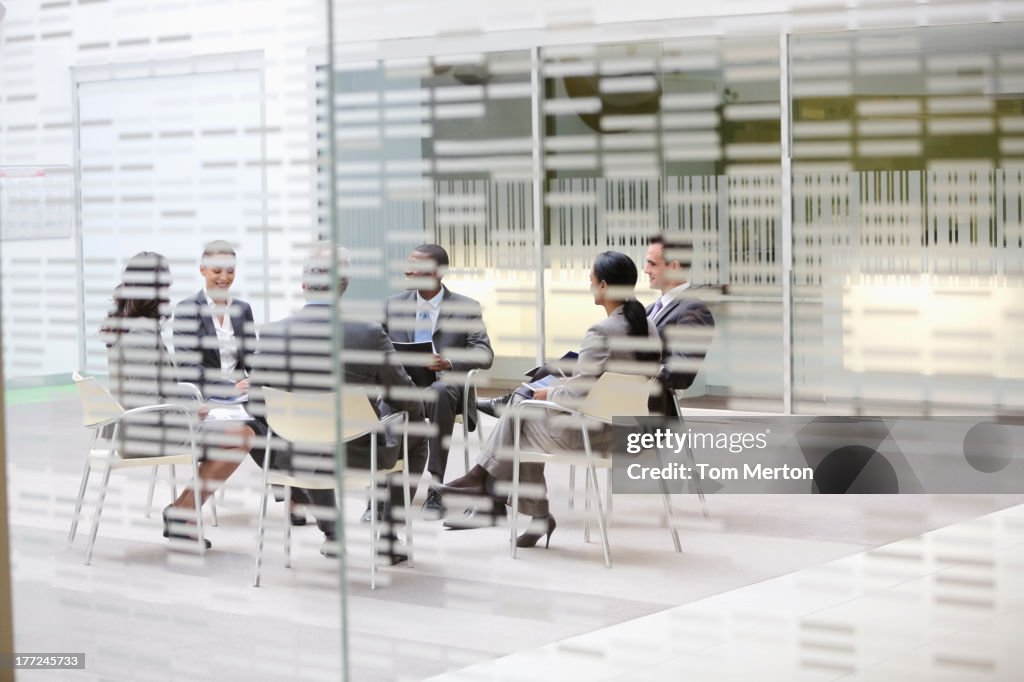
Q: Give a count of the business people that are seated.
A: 6